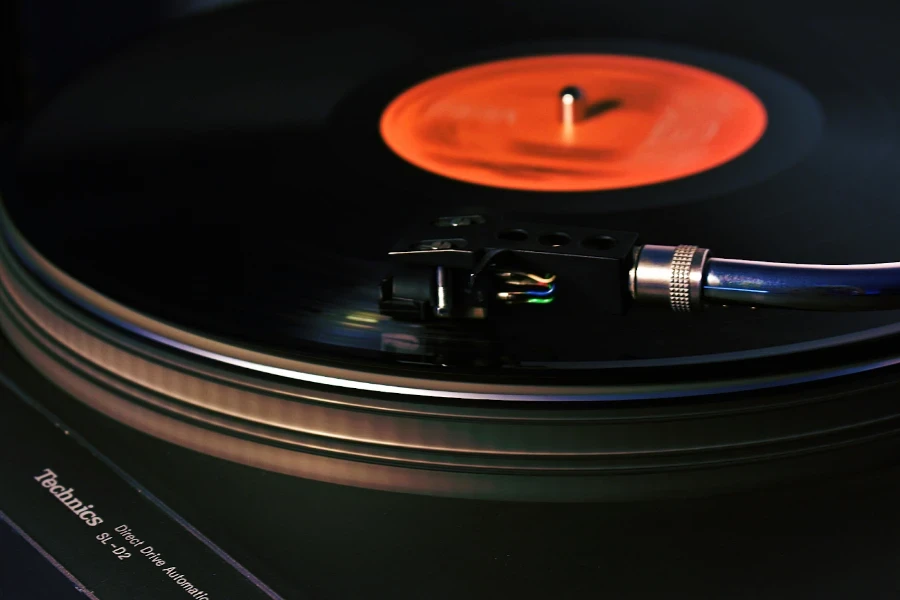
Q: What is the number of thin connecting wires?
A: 4